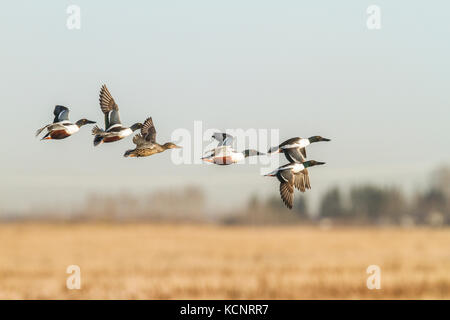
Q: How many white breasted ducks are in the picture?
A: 5